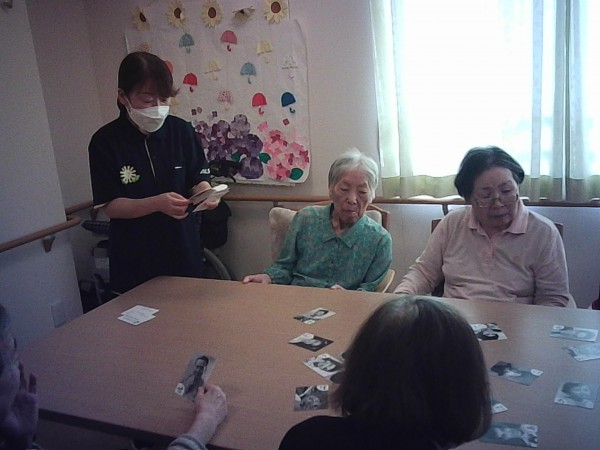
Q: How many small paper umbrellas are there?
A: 13